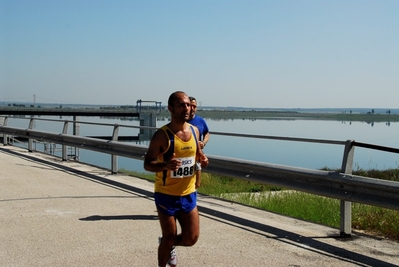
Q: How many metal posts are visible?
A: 5